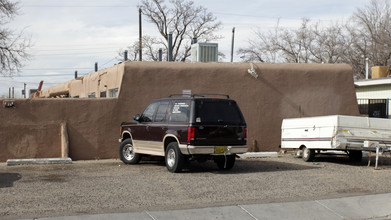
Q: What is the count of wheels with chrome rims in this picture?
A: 2